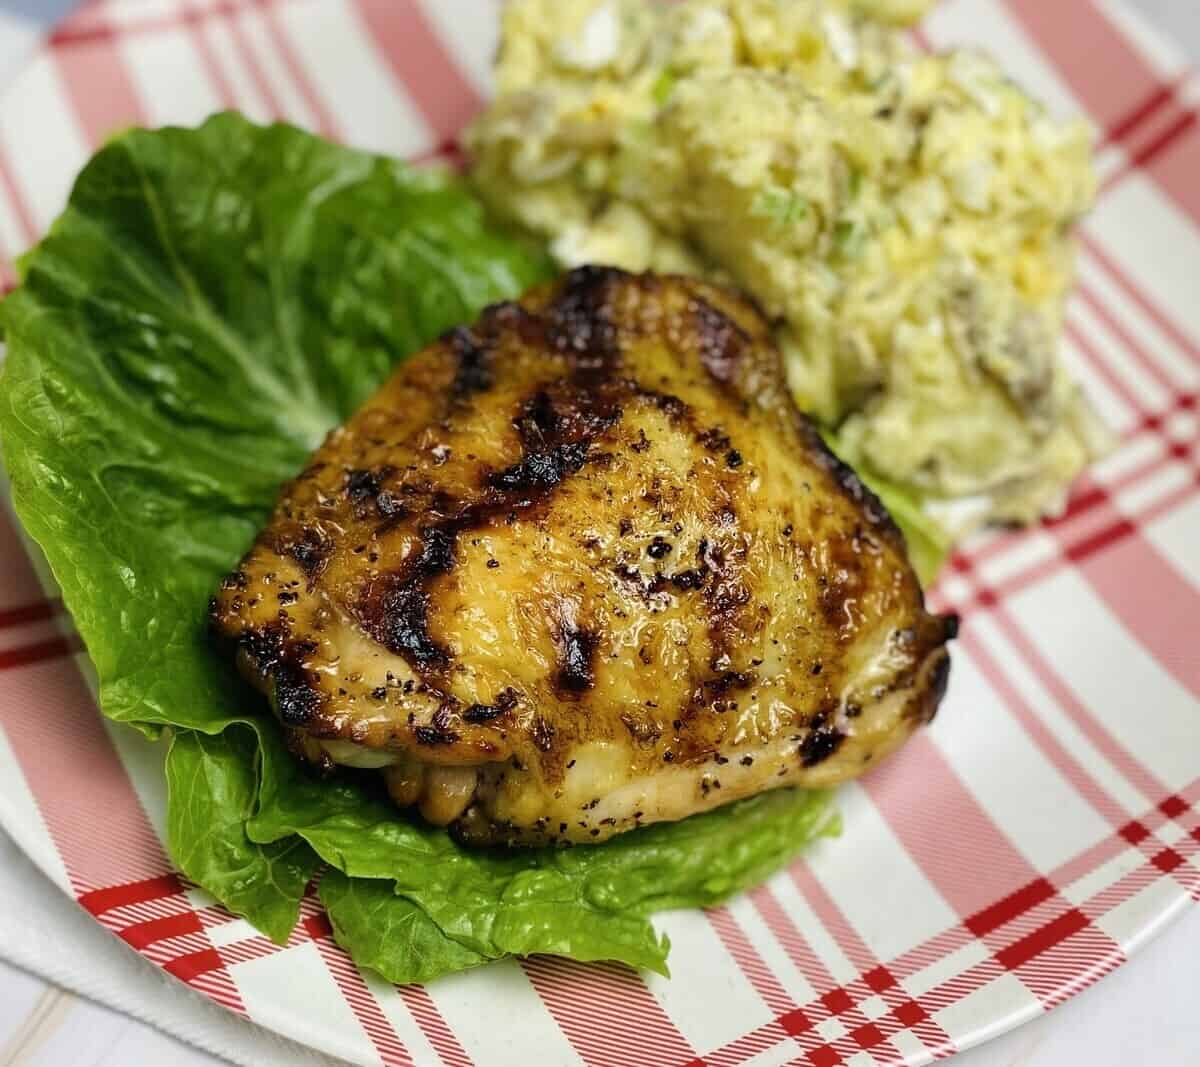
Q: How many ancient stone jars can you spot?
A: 0